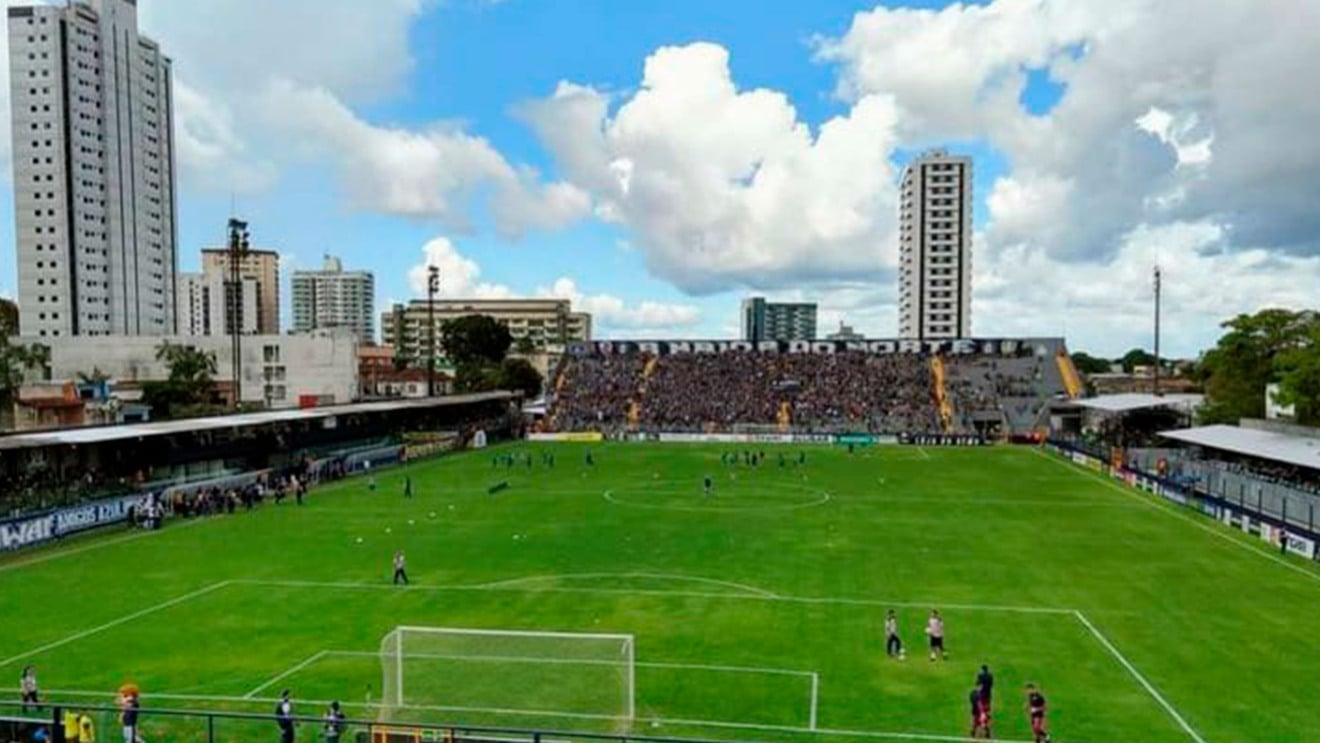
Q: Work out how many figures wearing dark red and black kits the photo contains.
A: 3